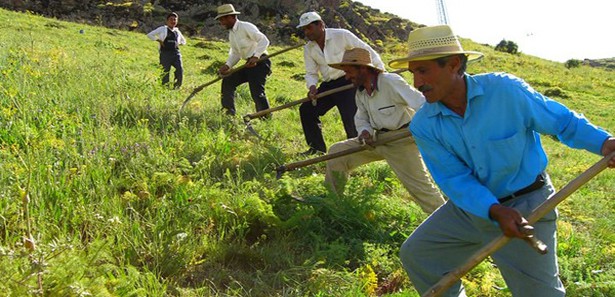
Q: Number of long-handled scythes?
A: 4